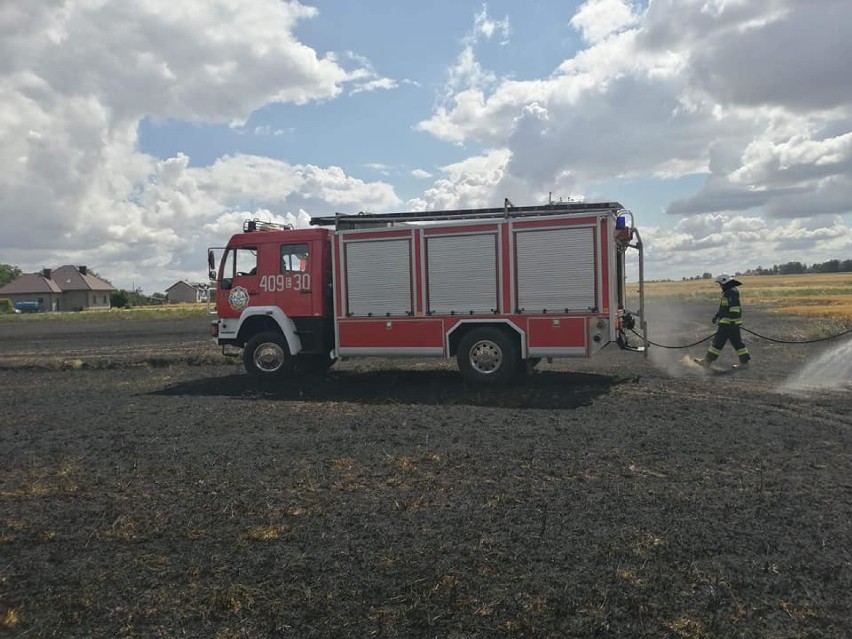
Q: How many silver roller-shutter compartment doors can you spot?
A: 3